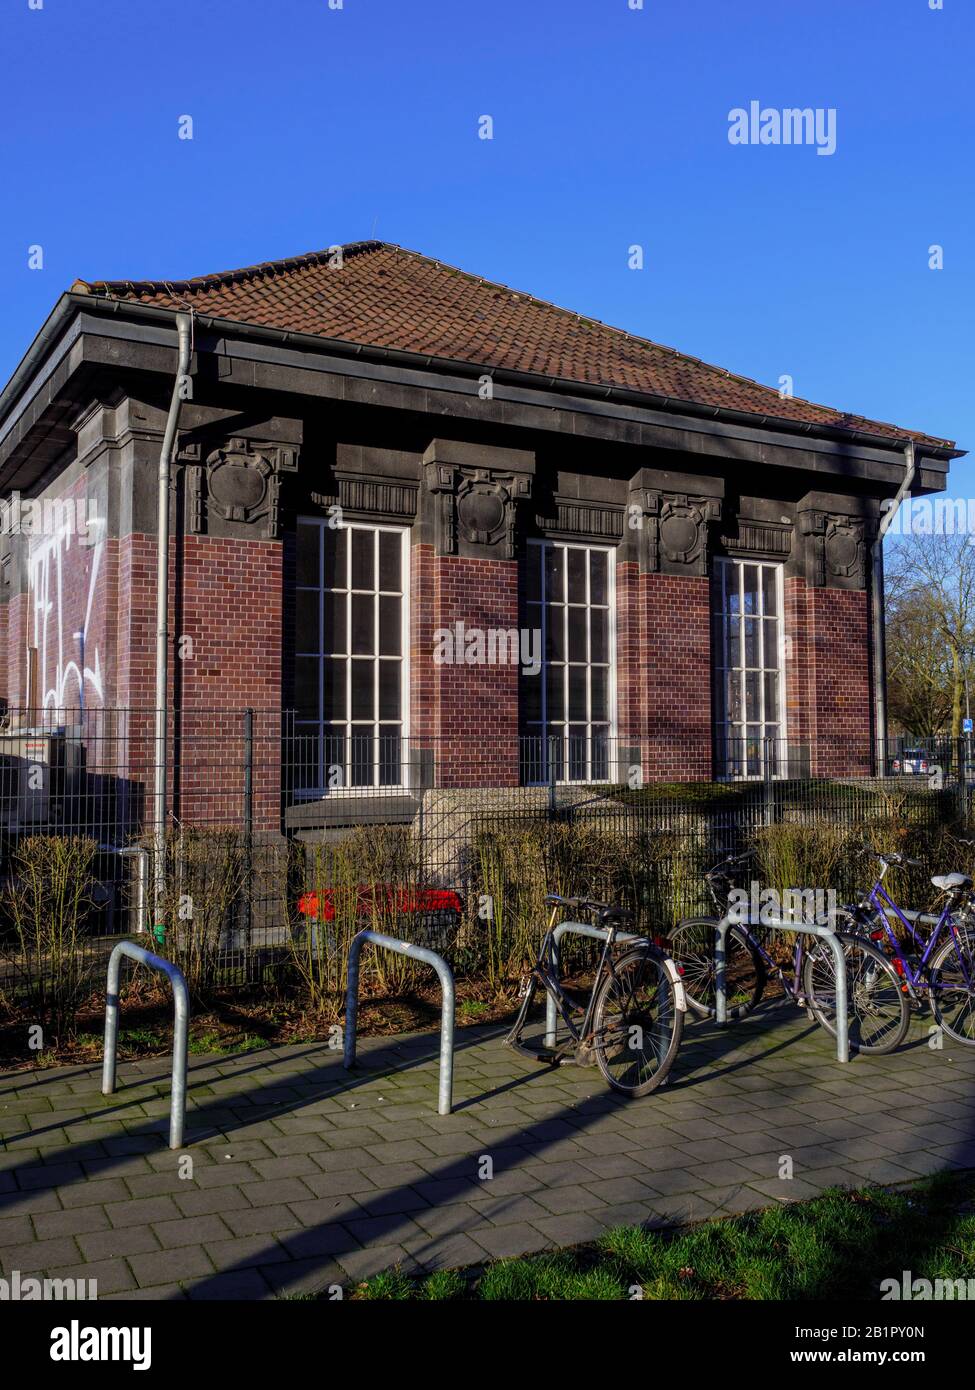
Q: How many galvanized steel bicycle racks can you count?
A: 5